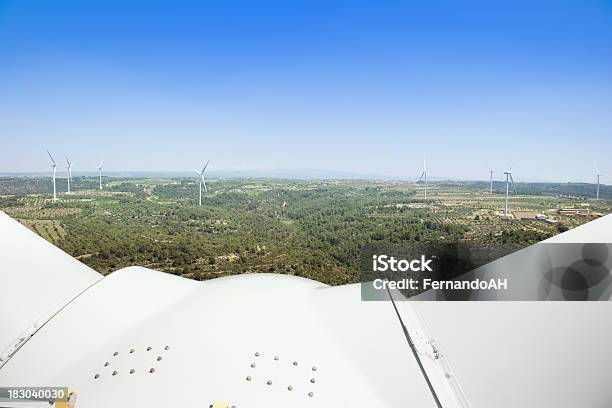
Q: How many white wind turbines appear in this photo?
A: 8